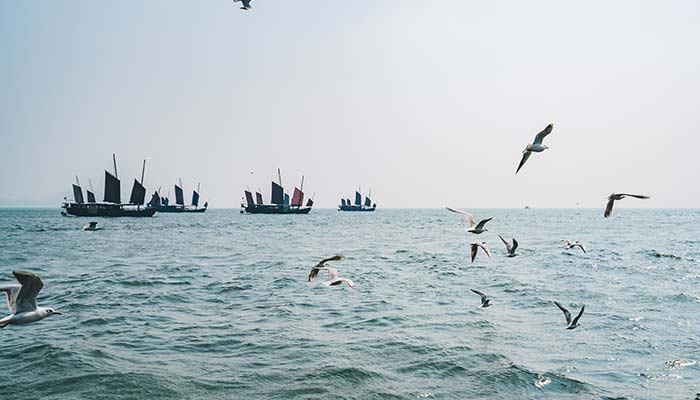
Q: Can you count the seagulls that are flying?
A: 13